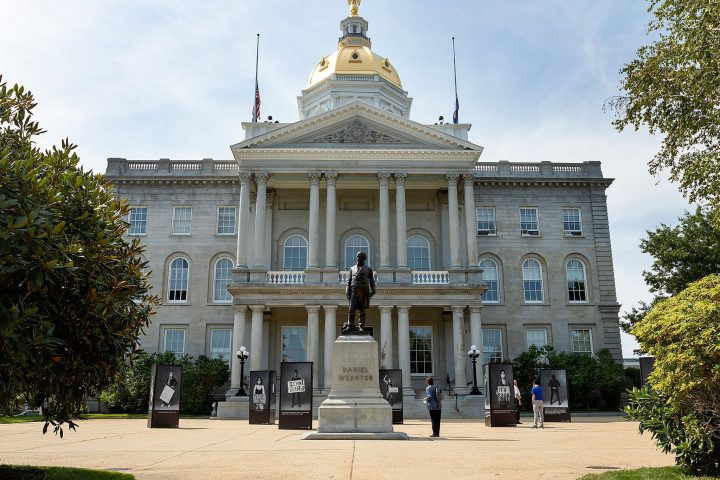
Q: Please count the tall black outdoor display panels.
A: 7